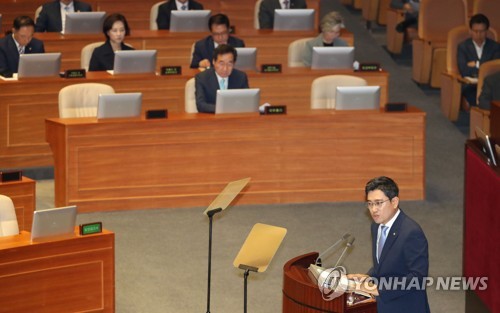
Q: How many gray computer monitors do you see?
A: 11